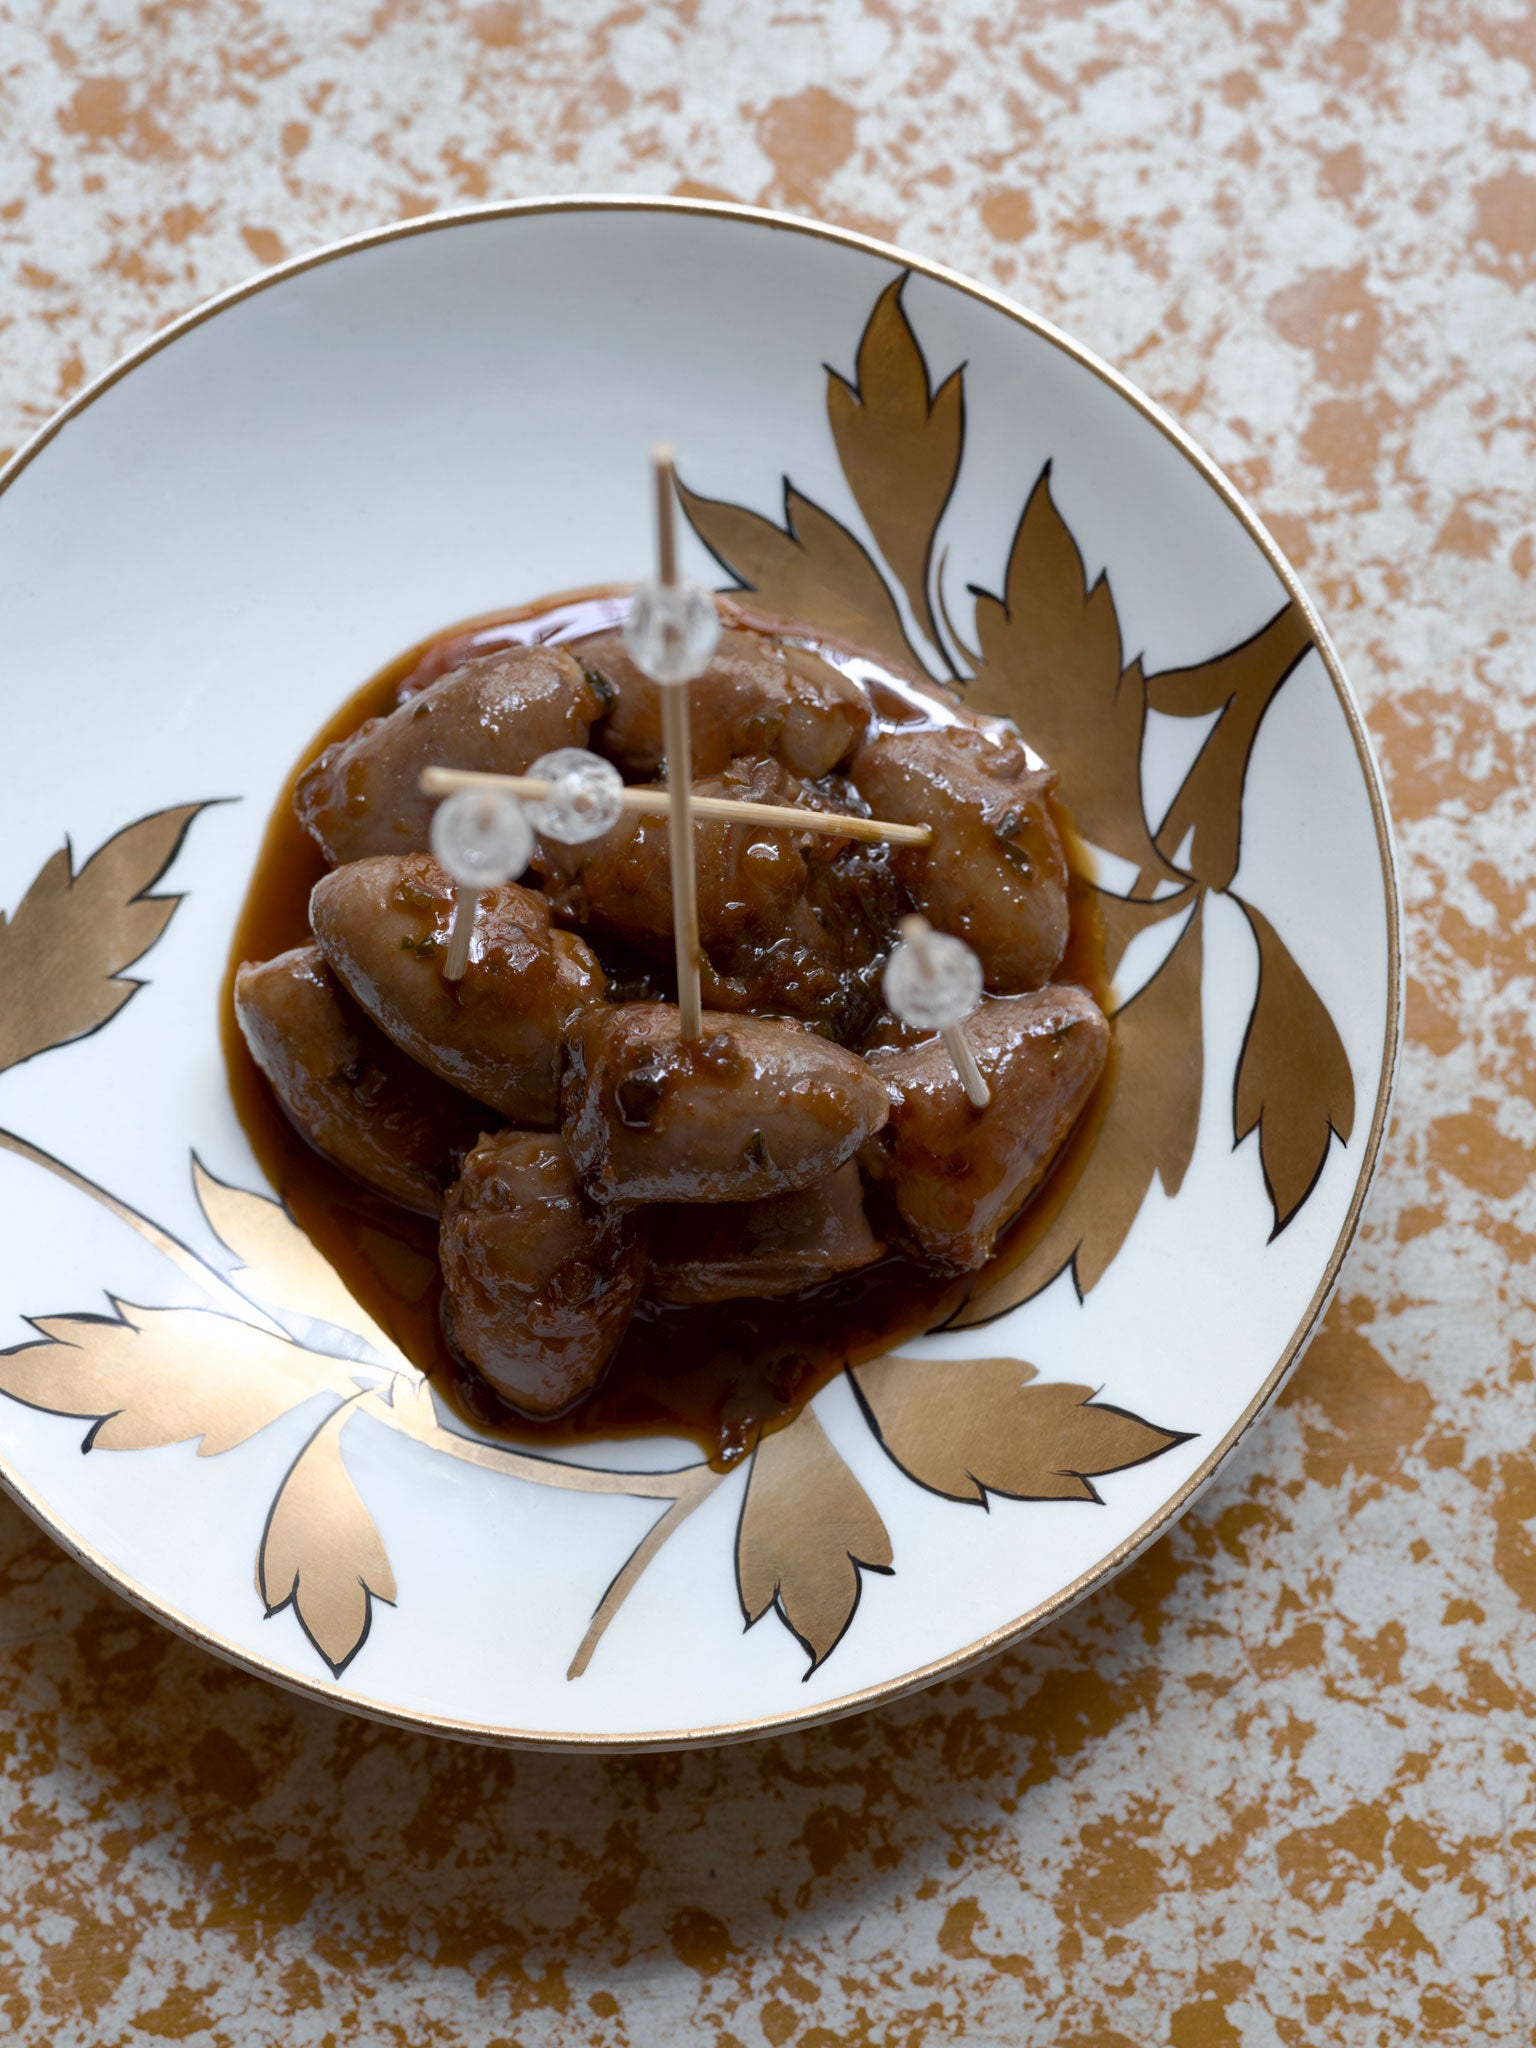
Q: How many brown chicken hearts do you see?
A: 10